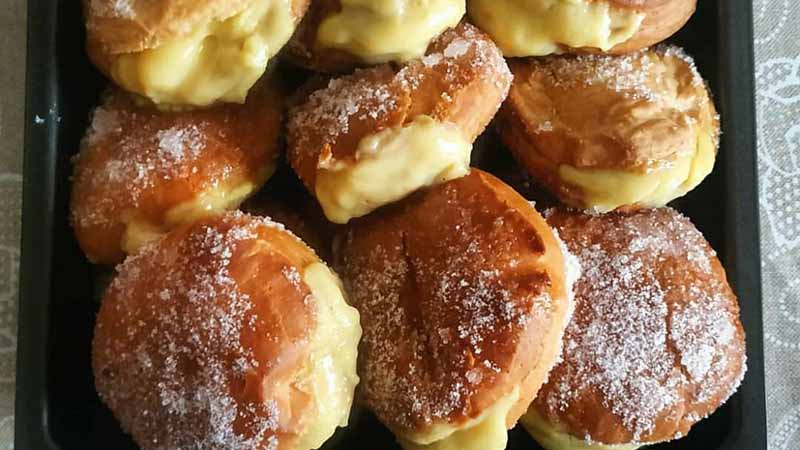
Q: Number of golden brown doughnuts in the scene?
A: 9